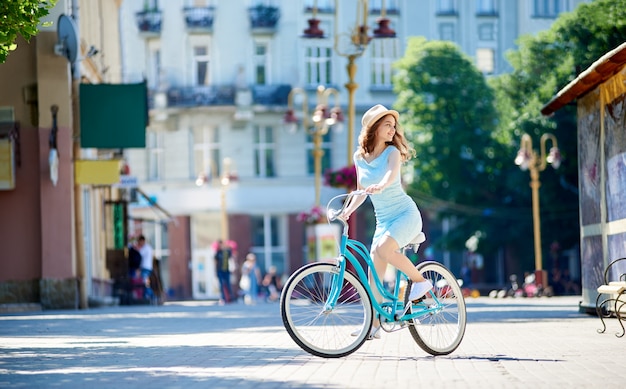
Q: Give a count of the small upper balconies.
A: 3